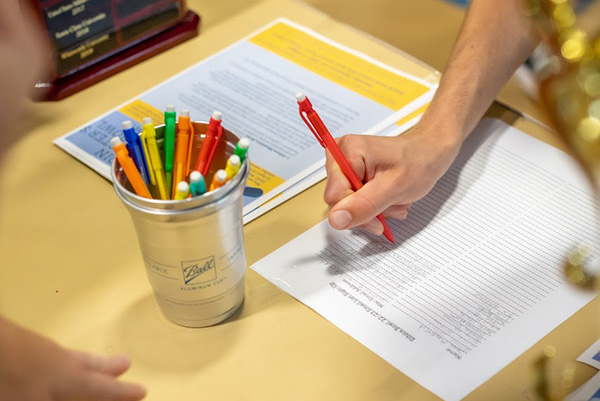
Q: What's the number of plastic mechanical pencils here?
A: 12